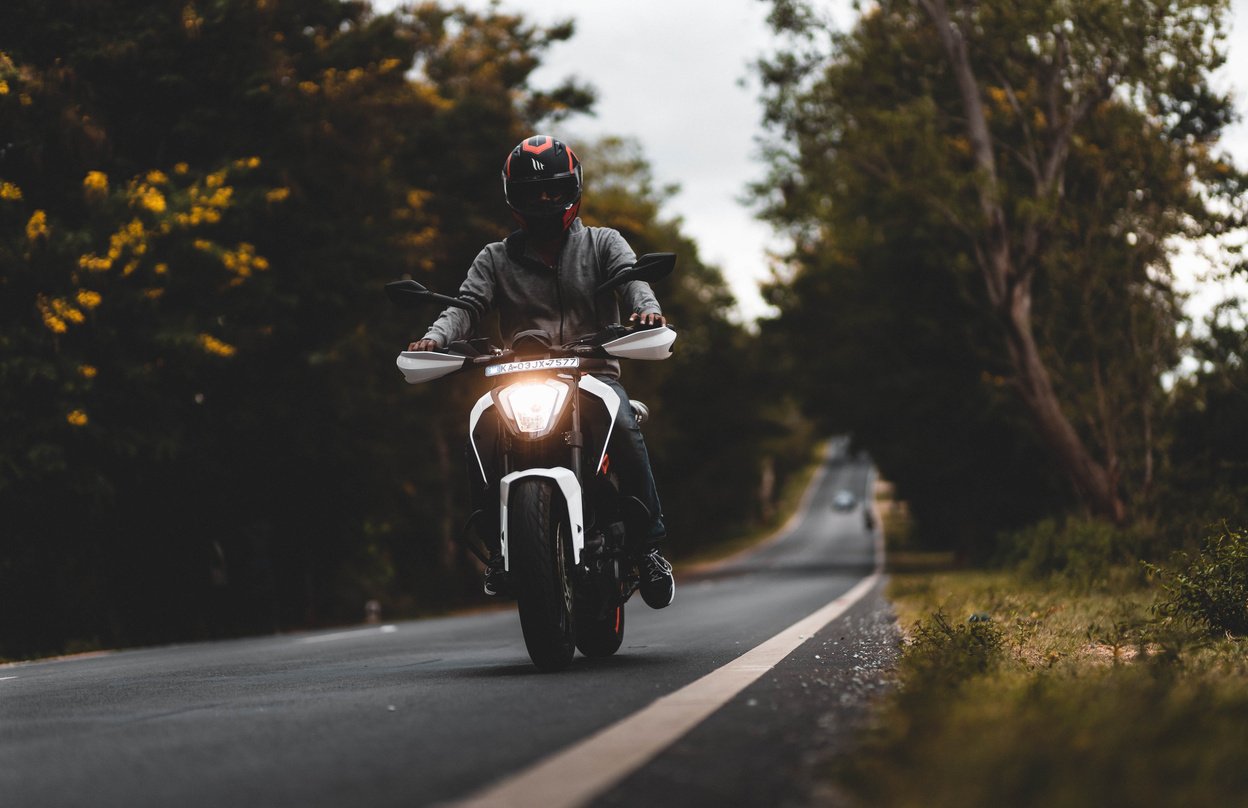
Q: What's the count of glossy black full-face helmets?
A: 1